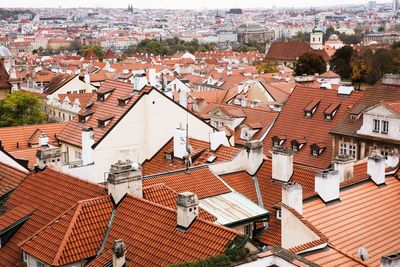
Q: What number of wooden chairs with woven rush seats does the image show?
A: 0